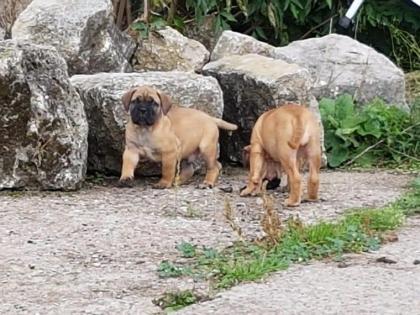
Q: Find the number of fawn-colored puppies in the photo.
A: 2